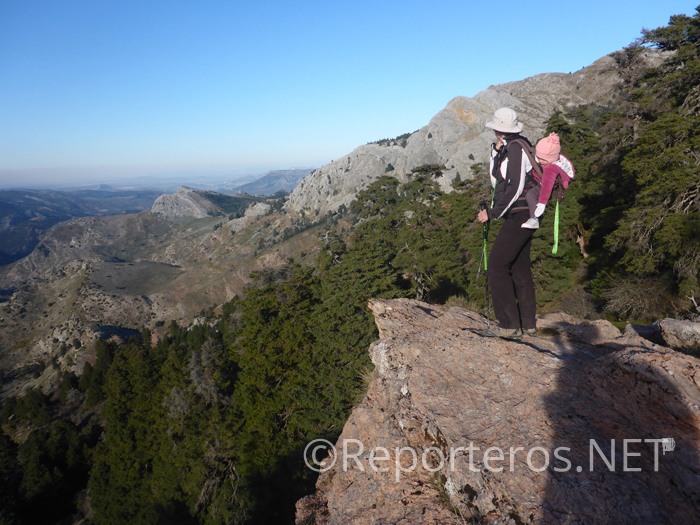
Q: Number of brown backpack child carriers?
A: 1